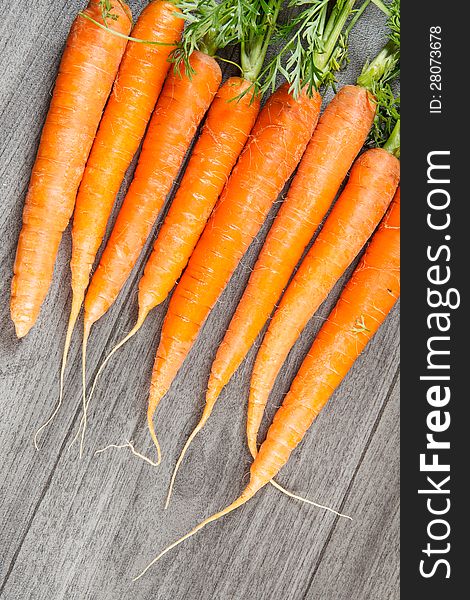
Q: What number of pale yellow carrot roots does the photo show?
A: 7